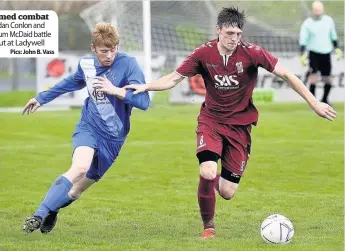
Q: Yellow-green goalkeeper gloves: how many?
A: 2